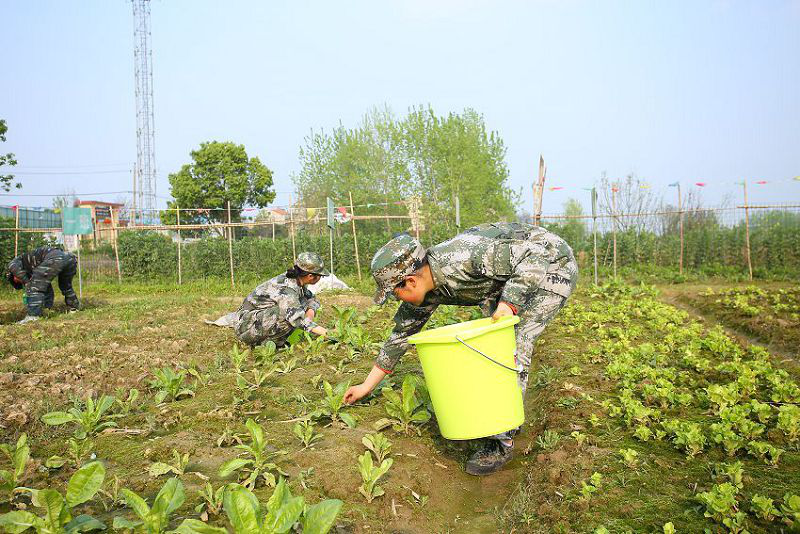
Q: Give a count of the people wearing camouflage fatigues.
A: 3